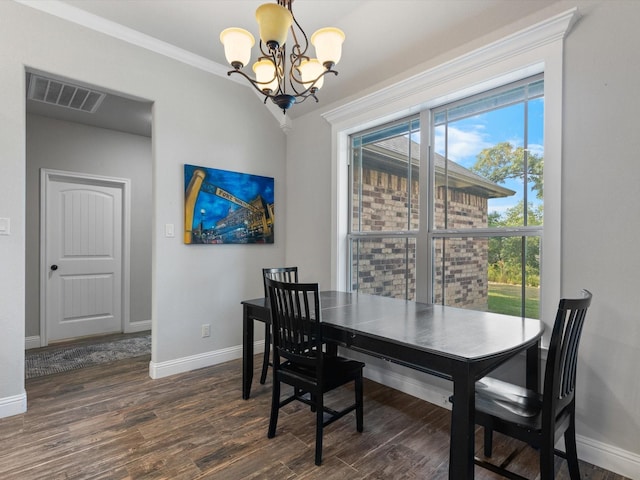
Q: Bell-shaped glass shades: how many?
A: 5